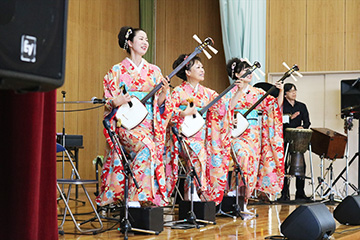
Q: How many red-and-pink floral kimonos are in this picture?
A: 3